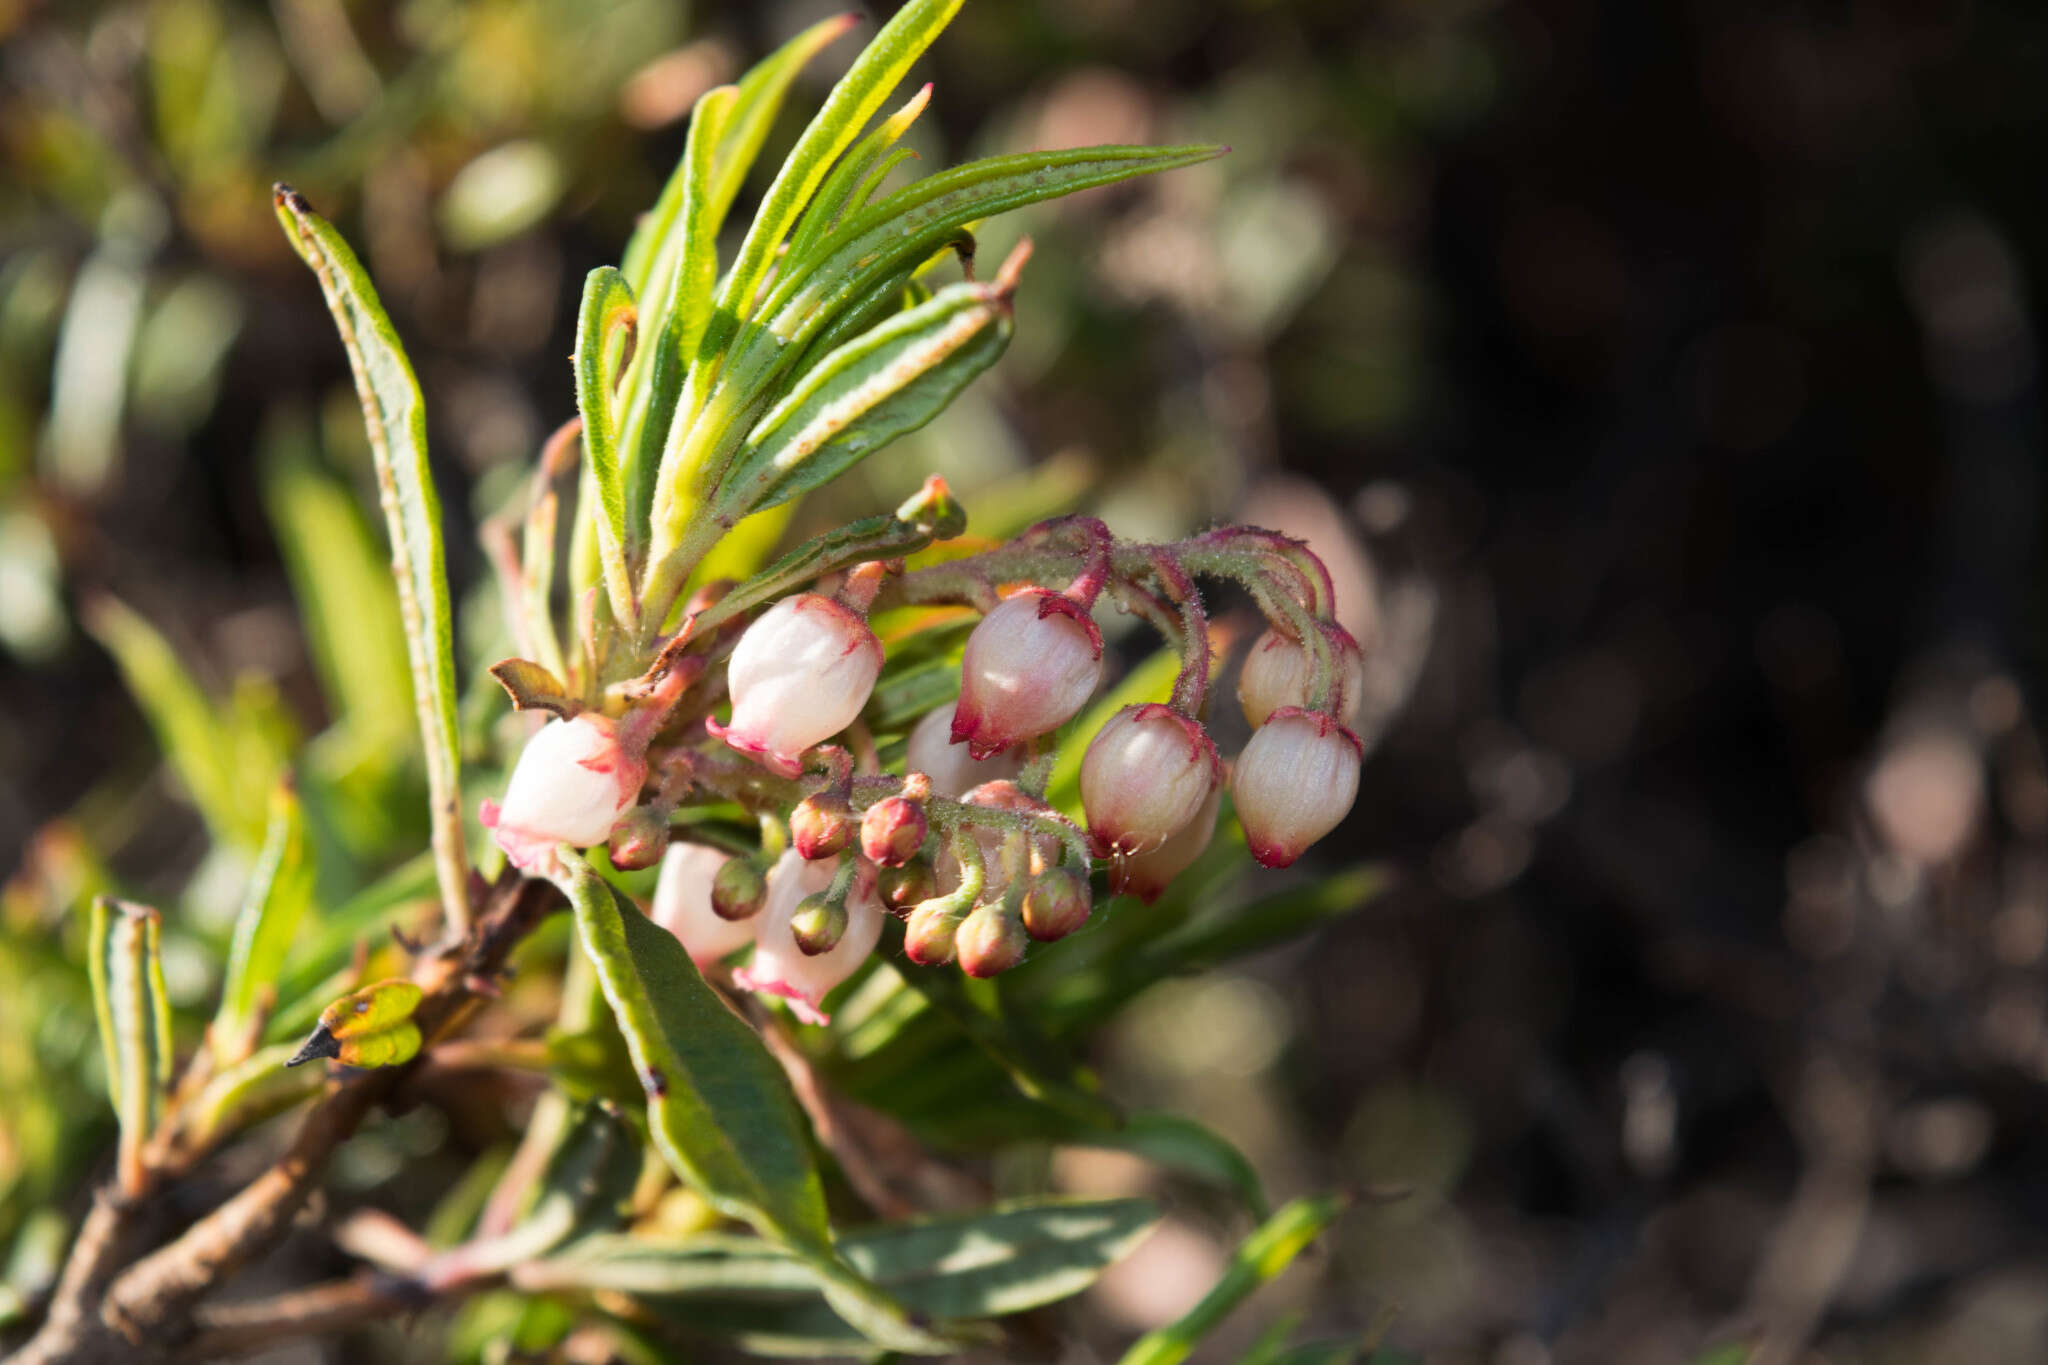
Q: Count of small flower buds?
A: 9